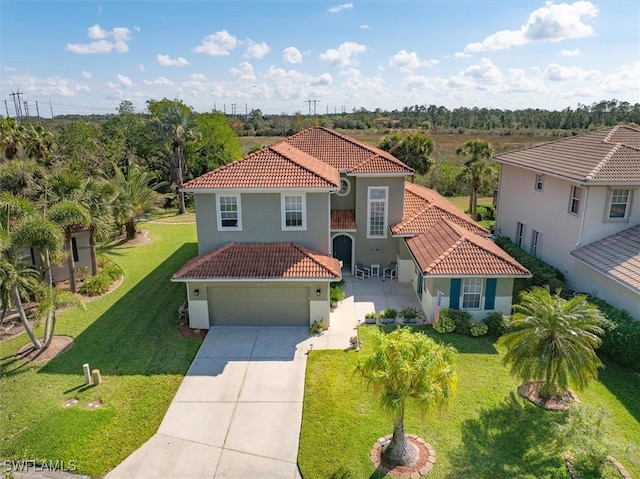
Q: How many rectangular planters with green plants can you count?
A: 3